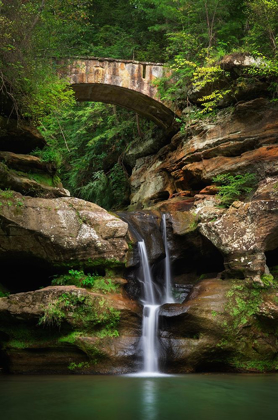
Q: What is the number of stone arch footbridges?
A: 1